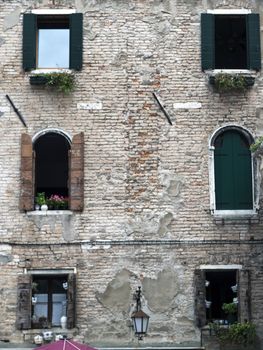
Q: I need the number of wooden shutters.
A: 12